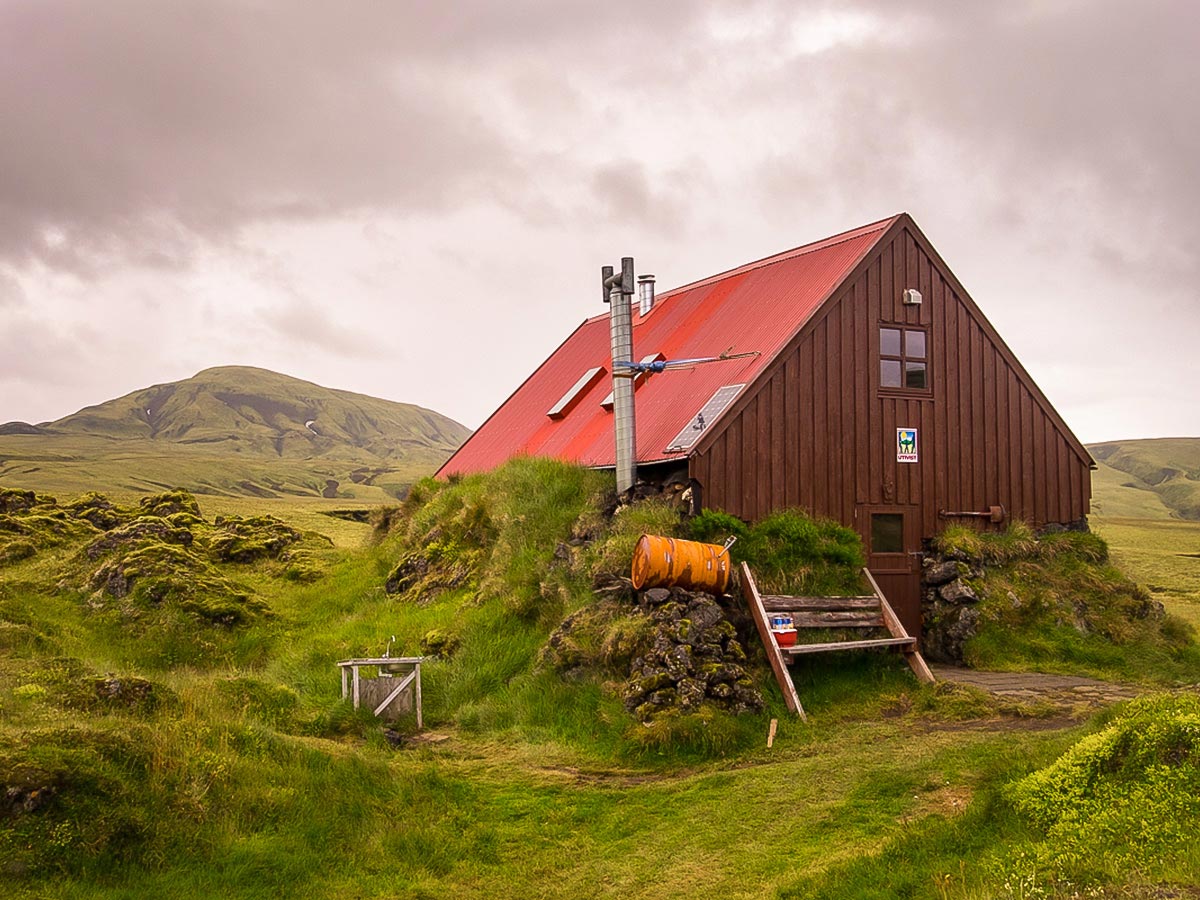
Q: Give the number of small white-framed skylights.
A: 2